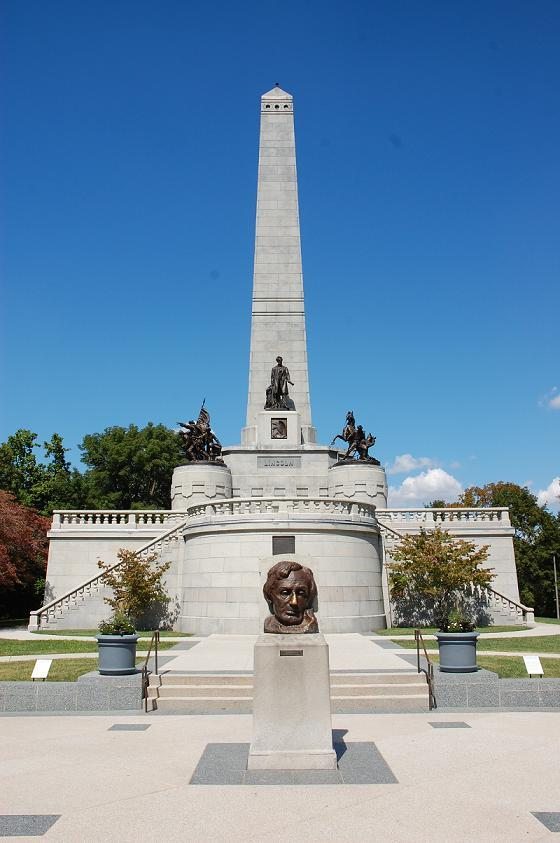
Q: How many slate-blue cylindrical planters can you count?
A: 2